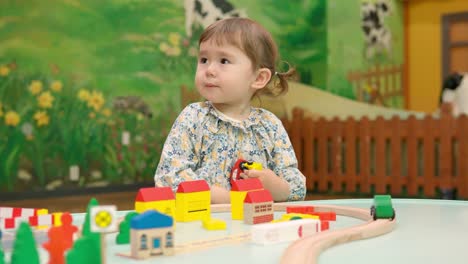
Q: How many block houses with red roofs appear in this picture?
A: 4